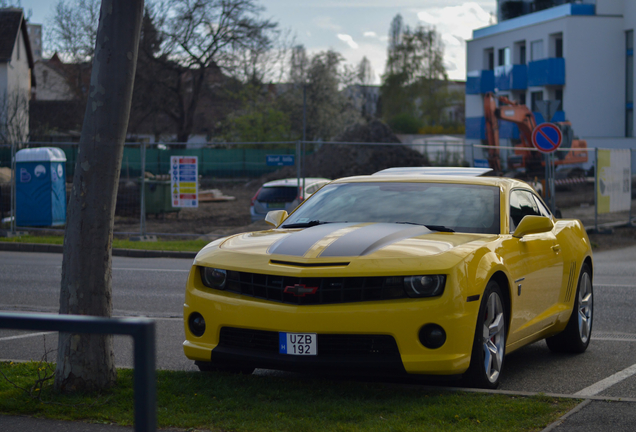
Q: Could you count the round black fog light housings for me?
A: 2